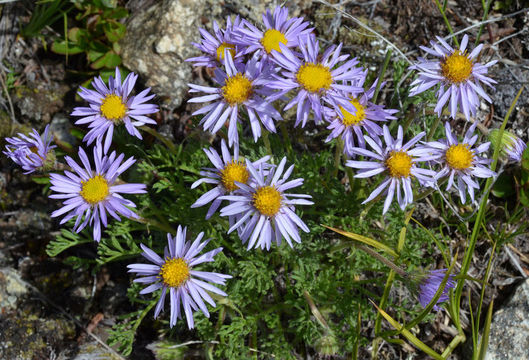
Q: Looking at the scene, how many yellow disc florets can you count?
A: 13